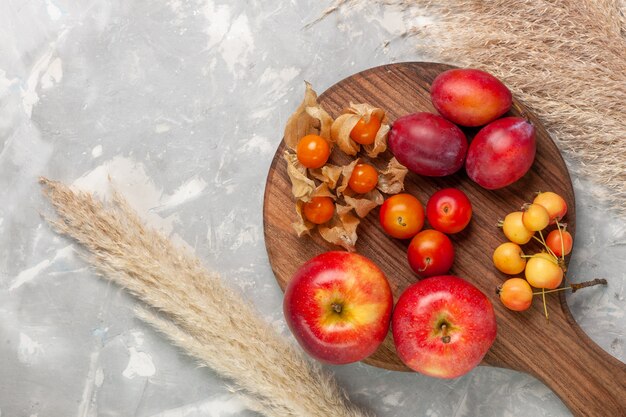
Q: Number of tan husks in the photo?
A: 4